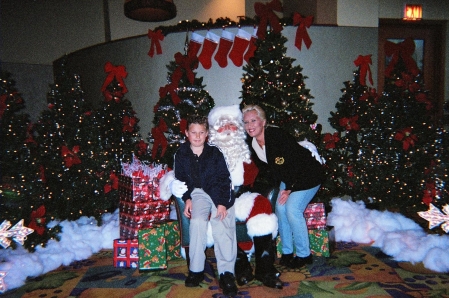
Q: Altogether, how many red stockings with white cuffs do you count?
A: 5